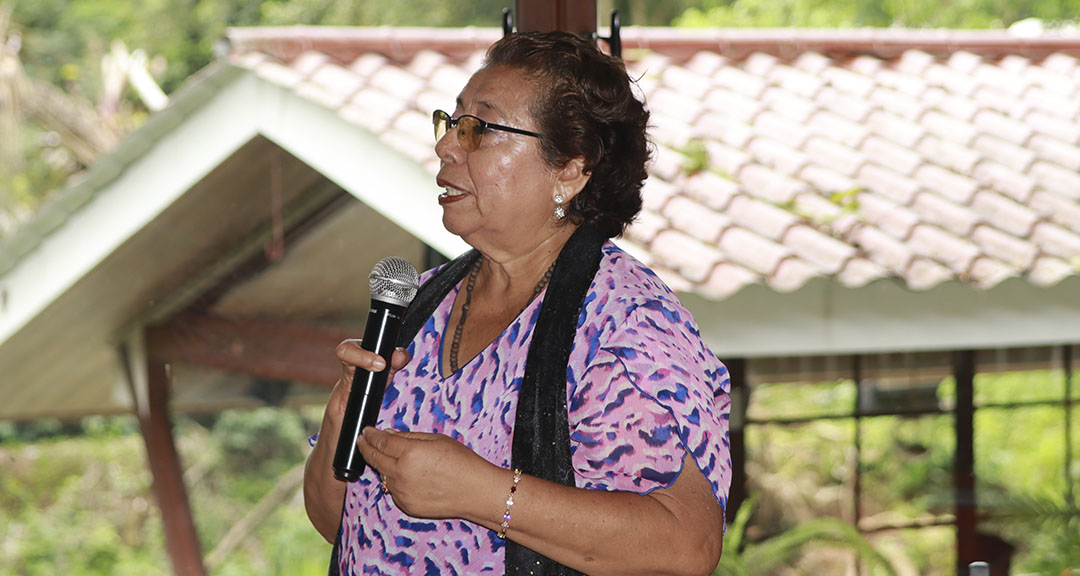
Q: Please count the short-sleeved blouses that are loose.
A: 1